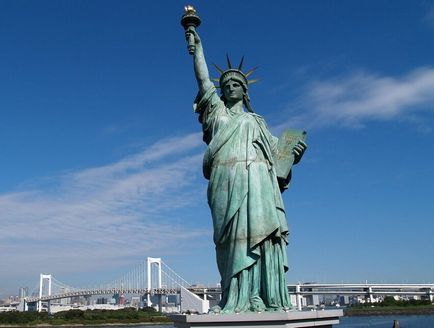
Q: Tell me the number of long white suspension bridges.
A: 1